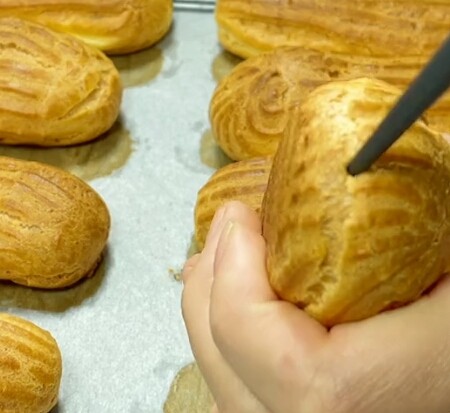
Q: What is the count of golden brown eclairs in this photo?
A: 8